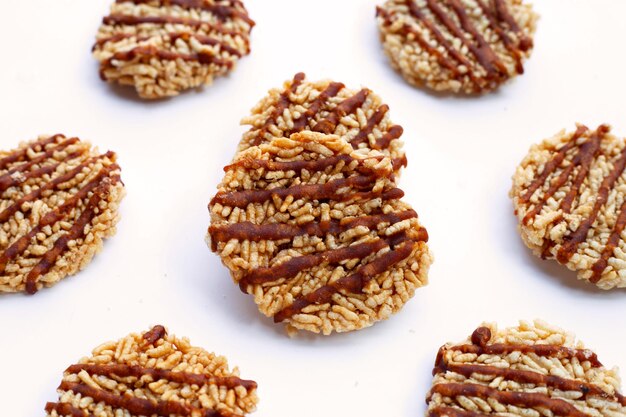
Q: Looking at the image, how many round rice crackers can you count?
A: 8